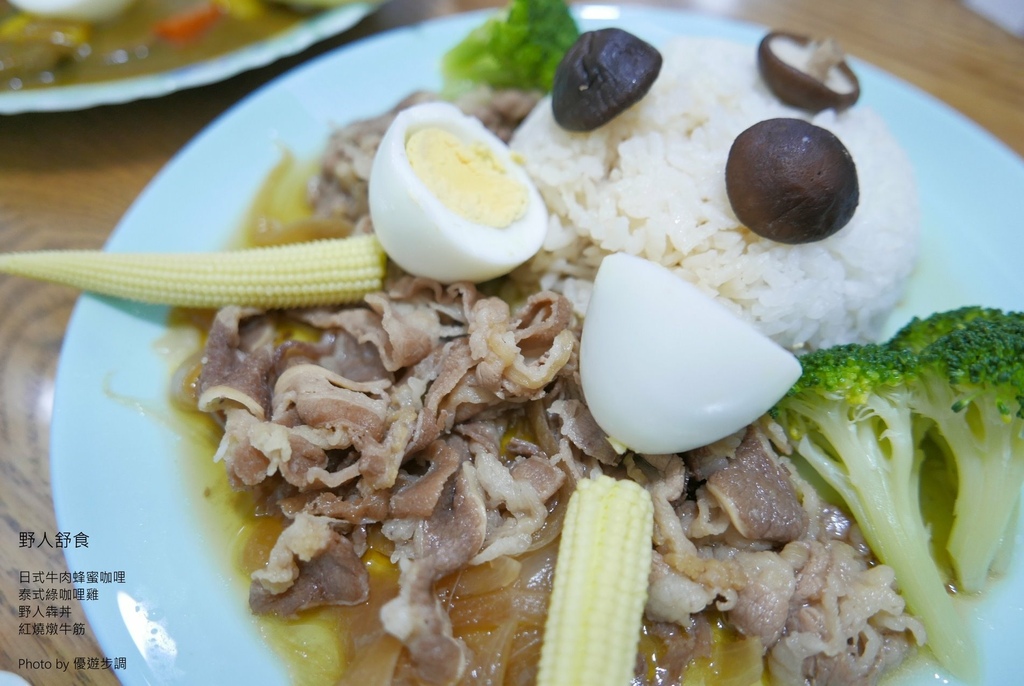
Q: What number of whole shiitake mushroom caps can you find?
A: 3